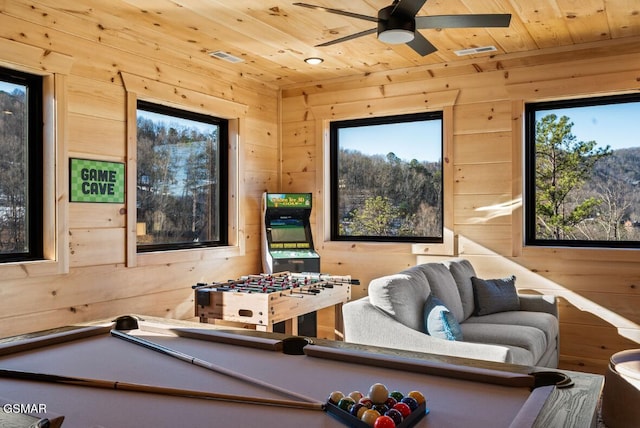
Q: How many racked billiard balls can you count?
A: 15